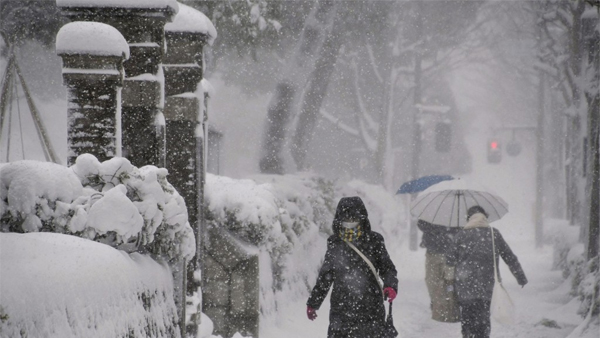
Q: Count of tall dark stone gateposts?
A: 3